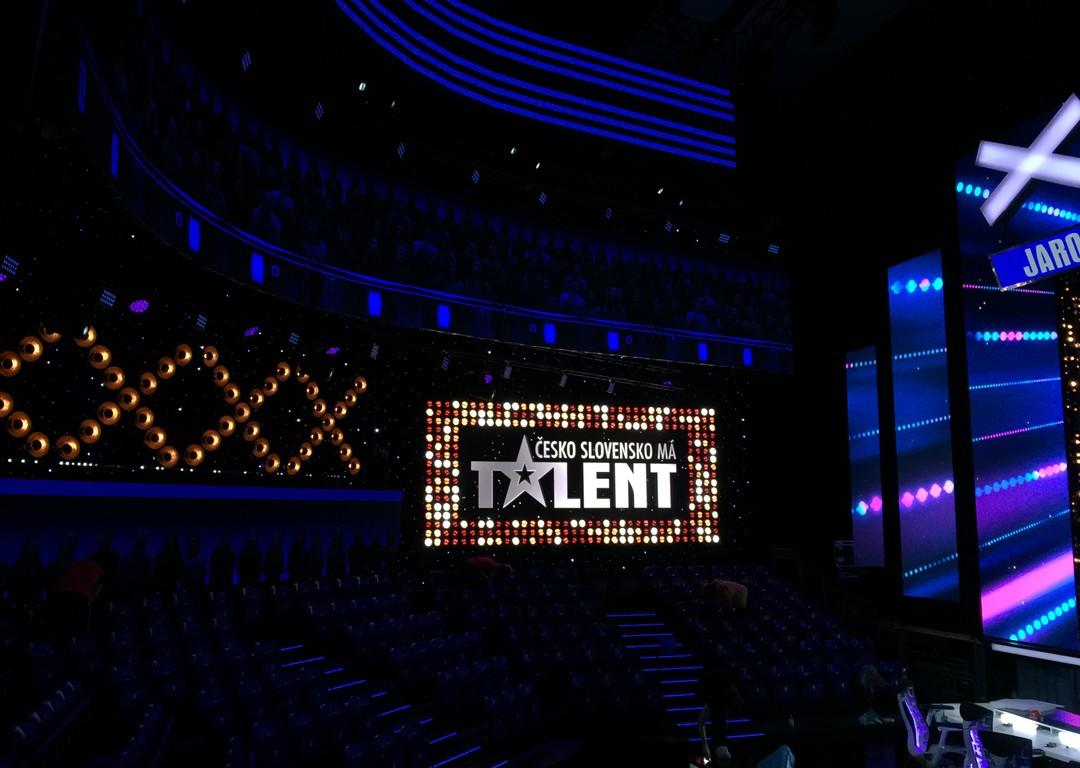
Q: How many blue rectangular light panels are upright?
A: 10